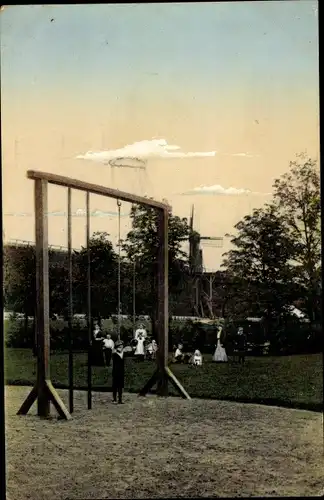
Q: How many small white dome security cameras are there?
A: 0